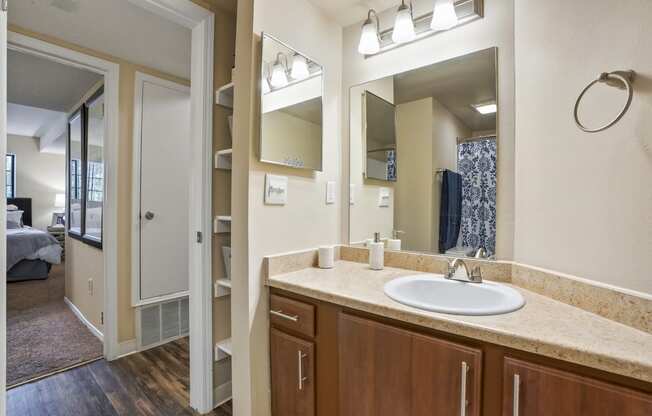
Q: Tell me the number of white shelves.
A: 5